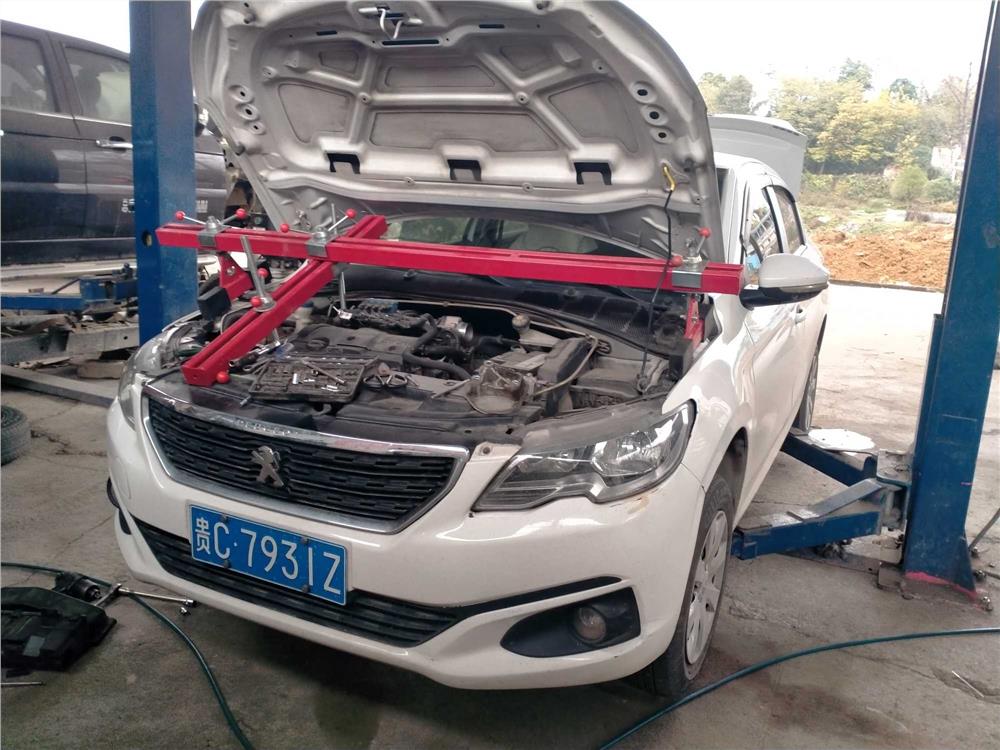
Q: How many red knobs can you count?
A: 9